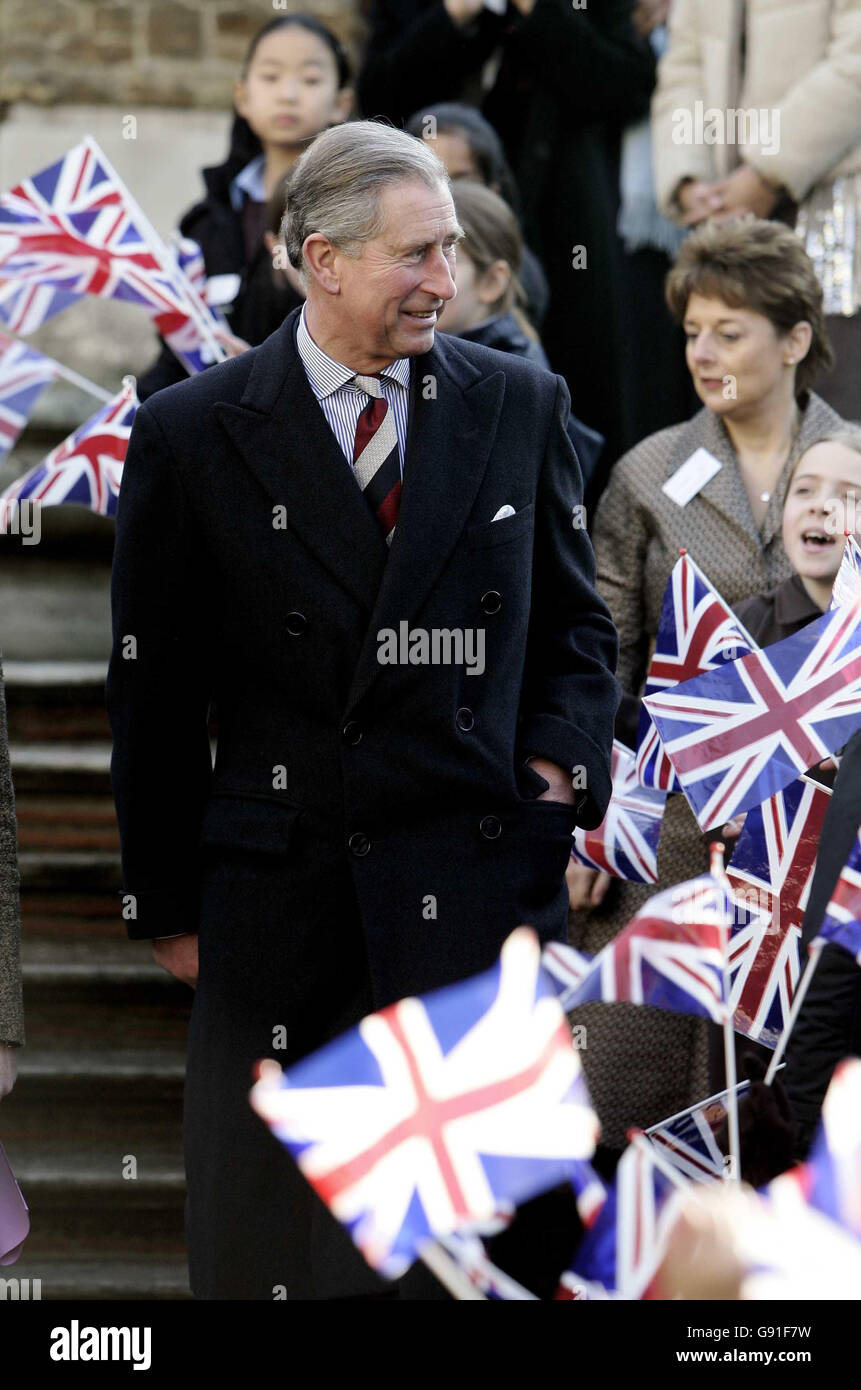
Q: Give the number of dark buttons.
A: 6